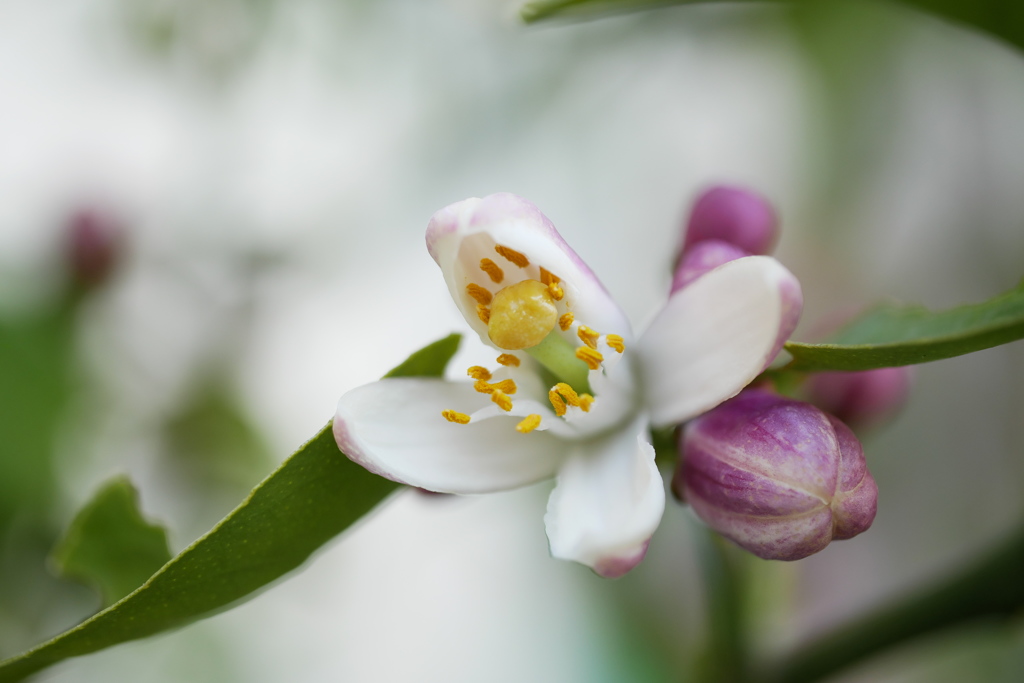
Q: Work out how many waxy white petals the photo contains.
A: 4